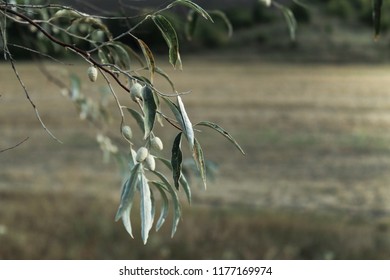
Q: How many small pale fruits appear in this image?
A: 6